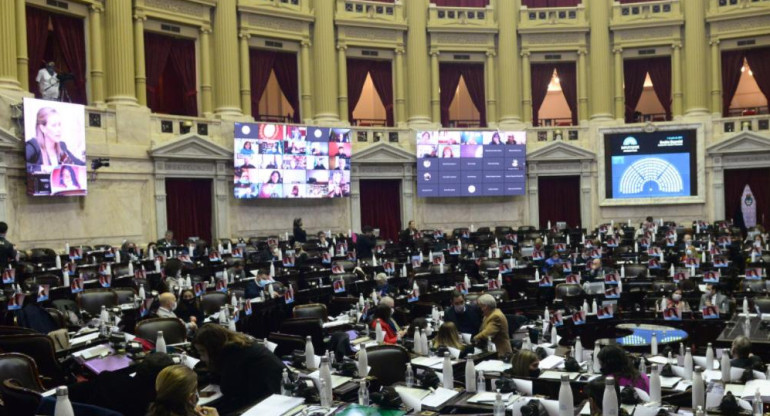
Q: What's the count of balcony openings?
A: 8